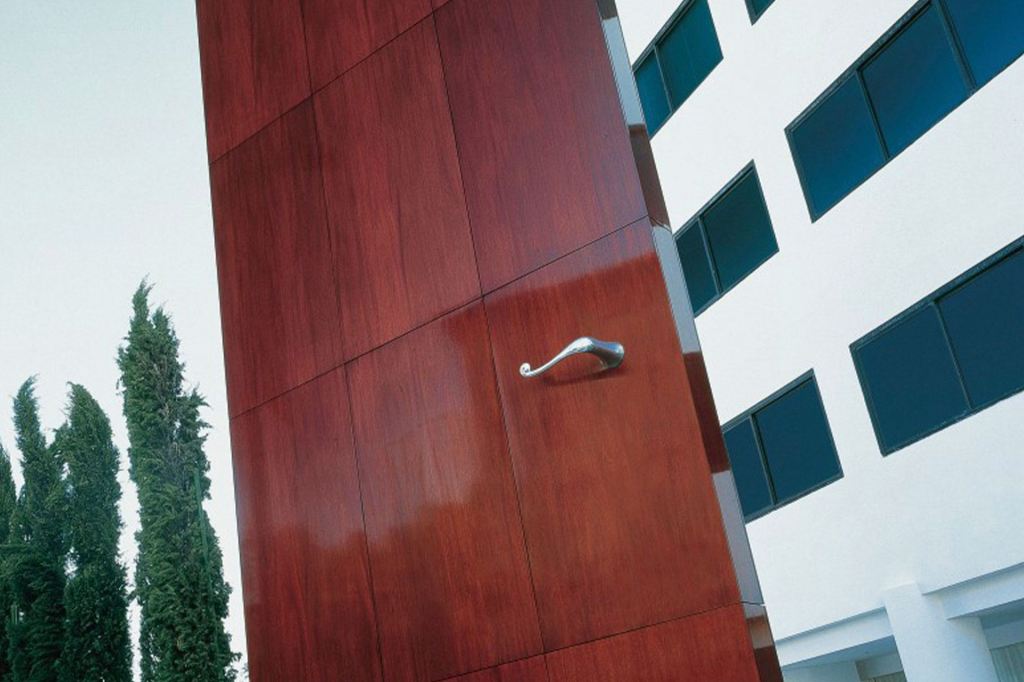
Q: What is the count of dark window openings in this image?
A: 6